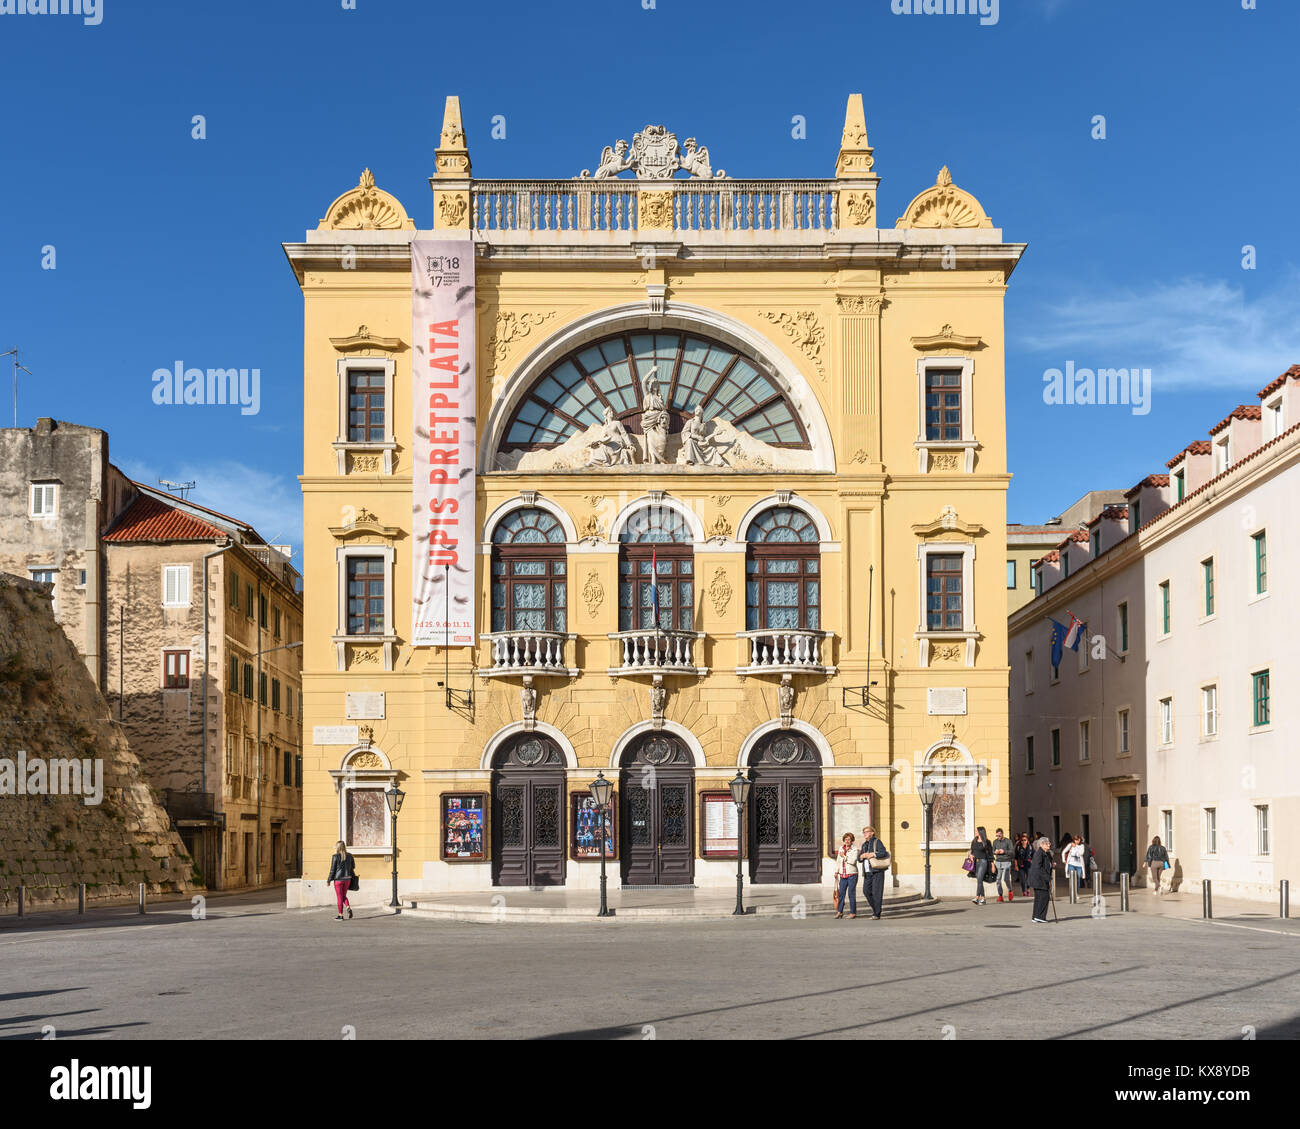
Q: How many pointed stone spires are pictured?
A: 2